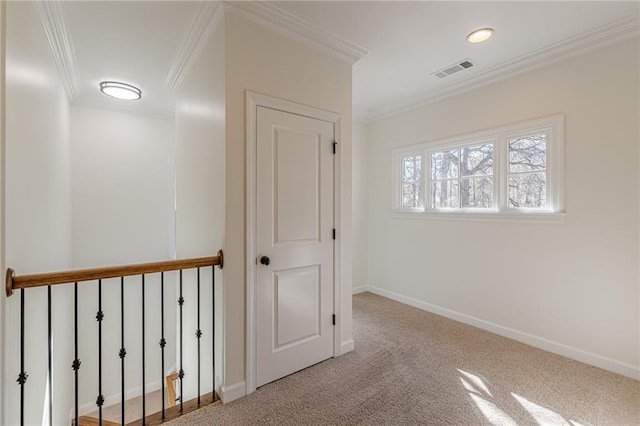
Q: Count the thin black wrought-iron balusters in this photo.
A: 10